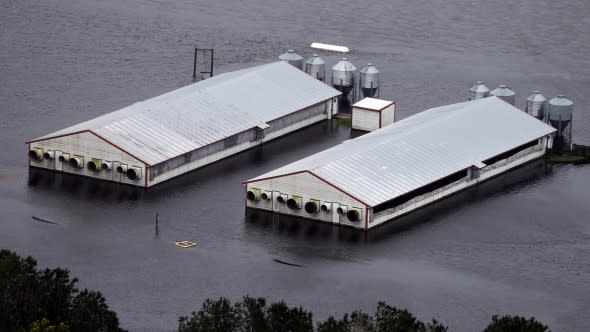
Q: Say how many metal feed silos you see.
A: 8